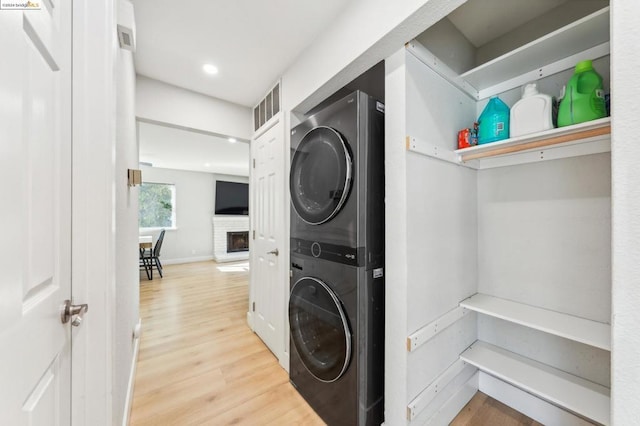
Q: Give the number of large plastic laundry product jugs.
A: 3